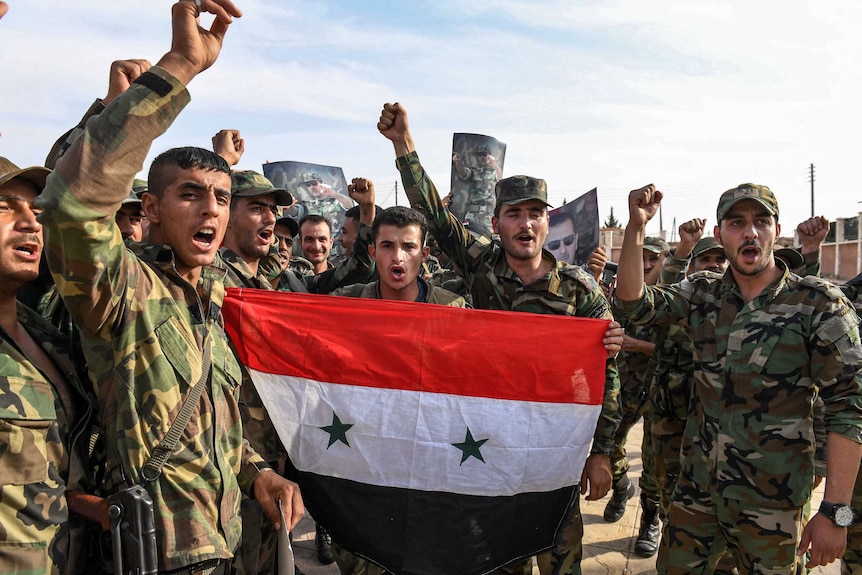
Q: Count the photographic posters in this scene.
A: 3